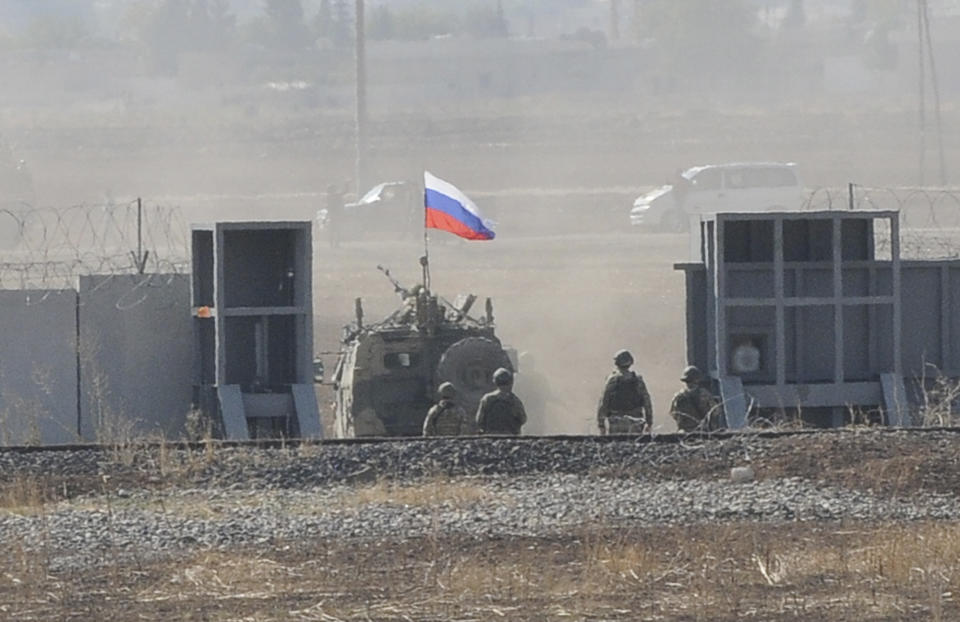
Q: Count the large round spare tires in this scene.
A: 1